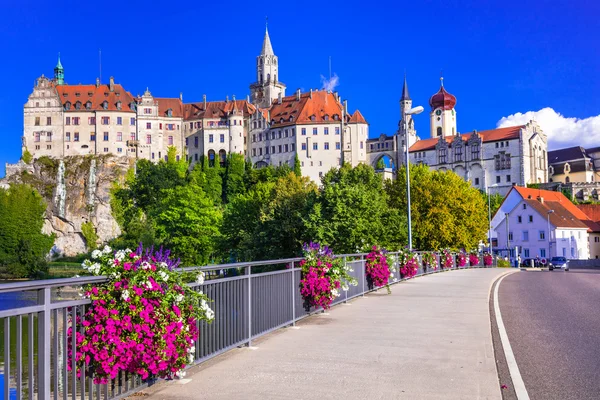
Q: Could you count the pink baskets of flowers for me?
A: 9